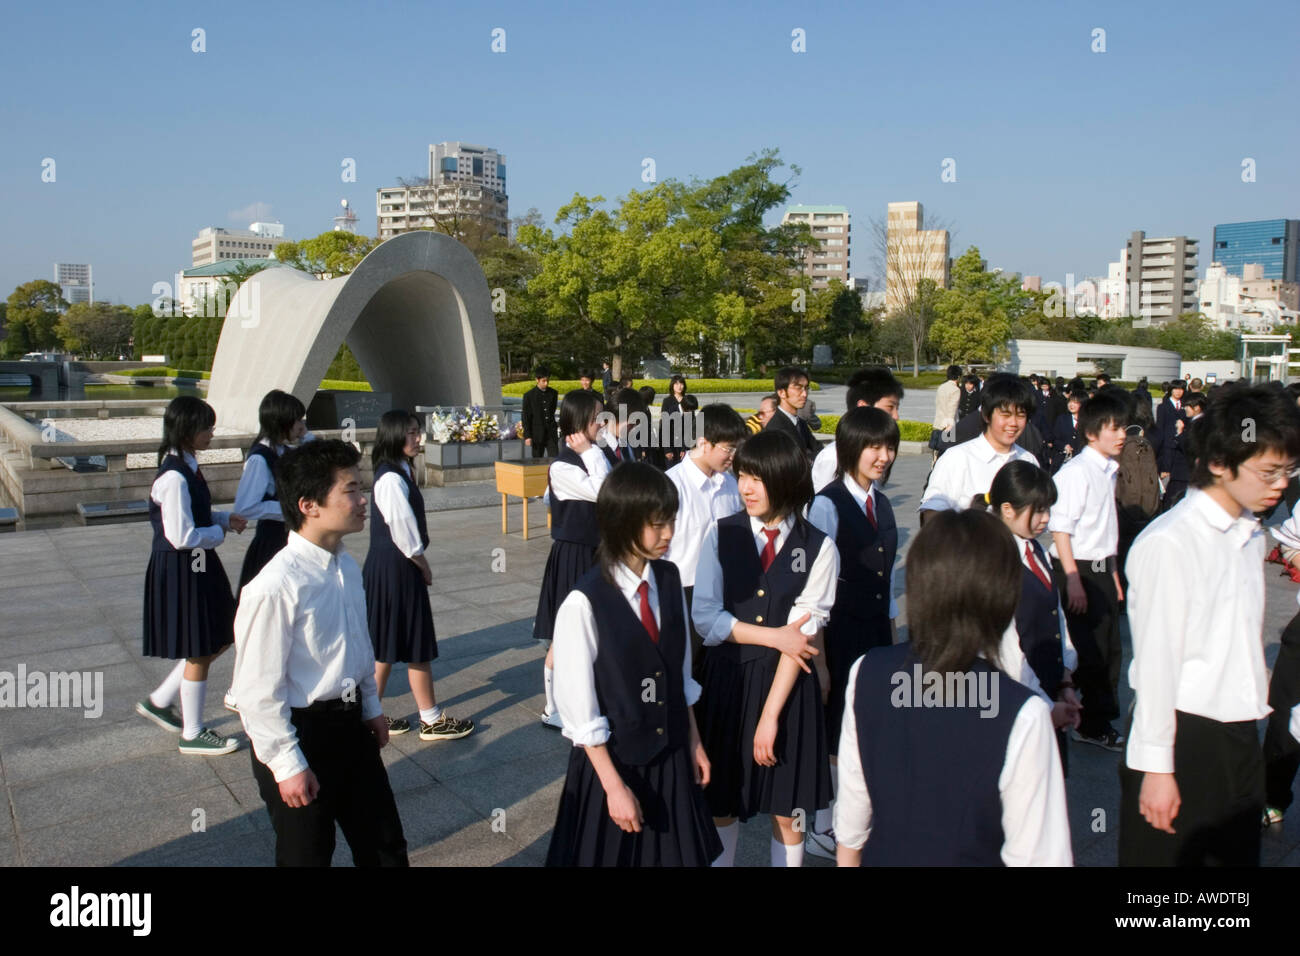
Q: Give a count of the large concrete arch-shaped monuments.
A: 1